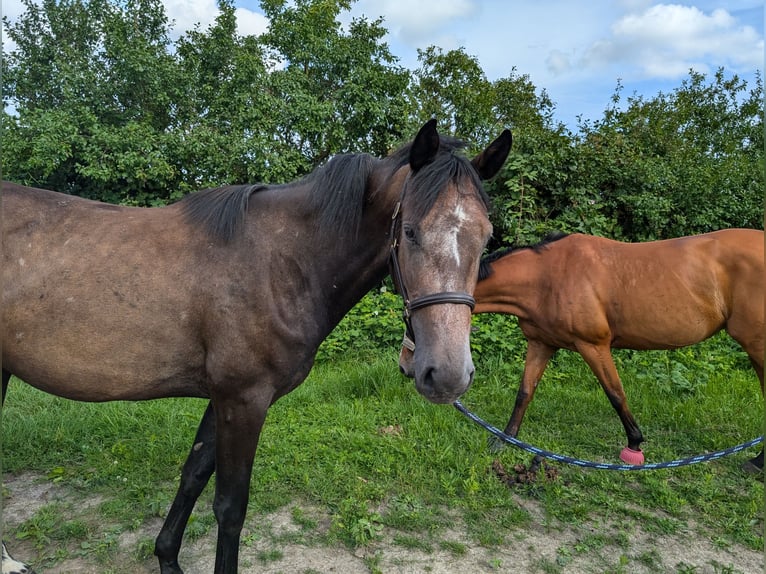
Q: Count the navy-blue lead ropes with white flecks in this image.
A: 1